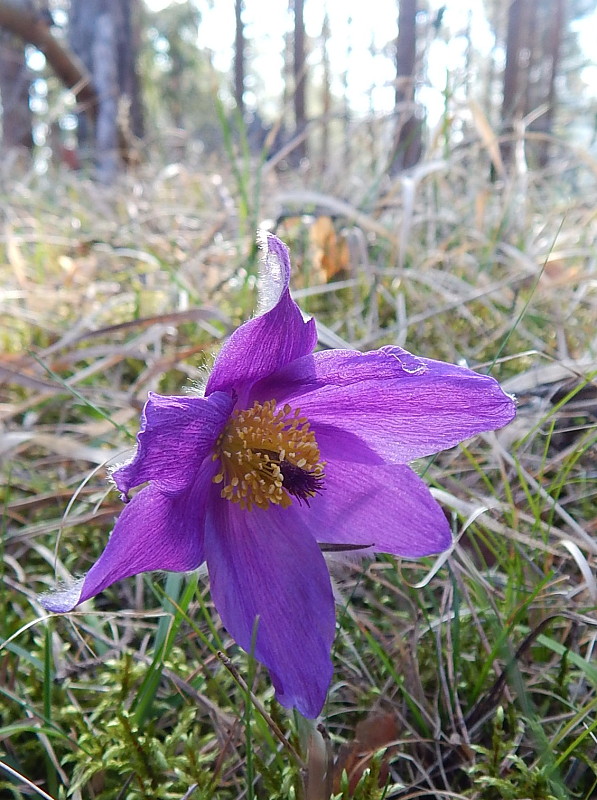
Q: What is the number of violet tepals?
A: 6